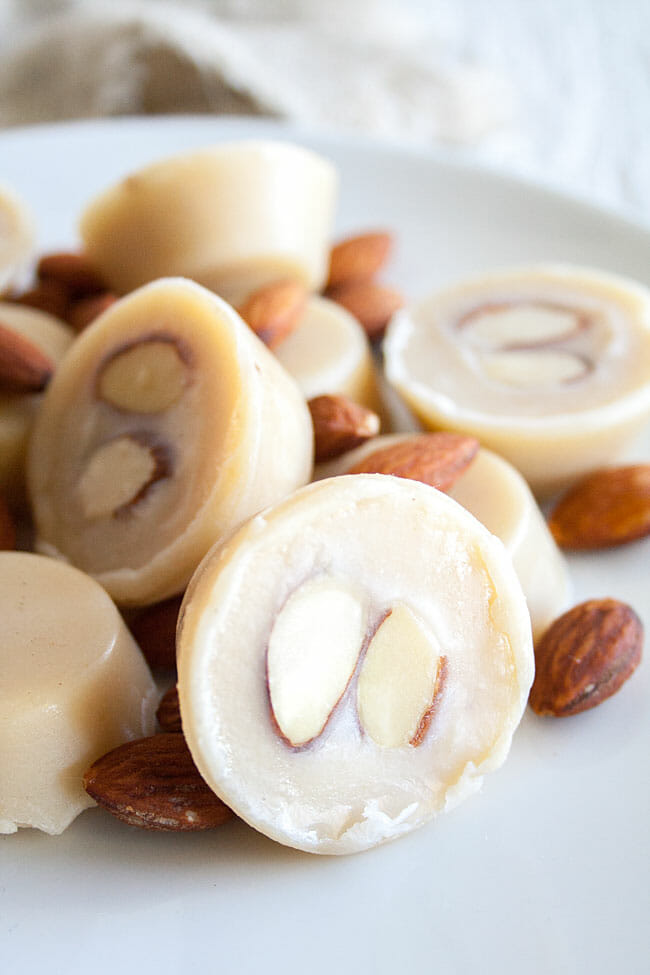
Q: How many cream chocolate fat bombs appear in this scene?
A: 9